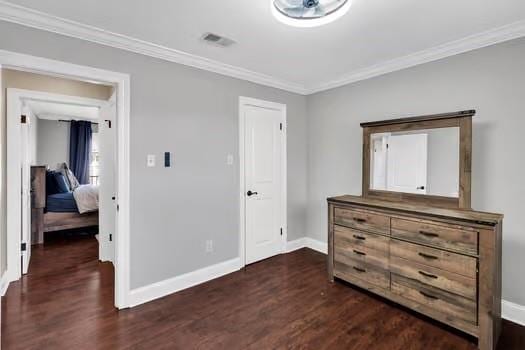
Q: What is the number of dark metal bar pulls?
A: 8